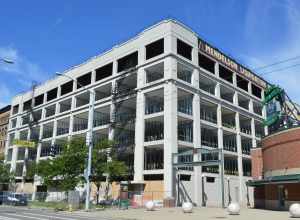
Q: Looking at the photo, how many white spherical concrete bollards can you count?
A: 4